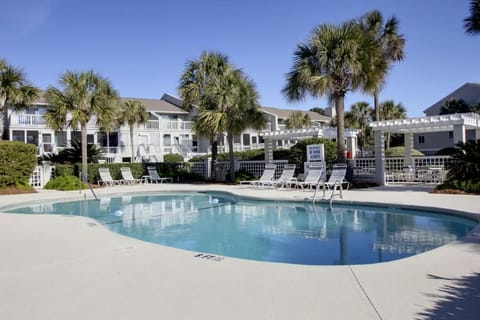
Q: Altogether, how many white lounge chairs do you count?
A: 7